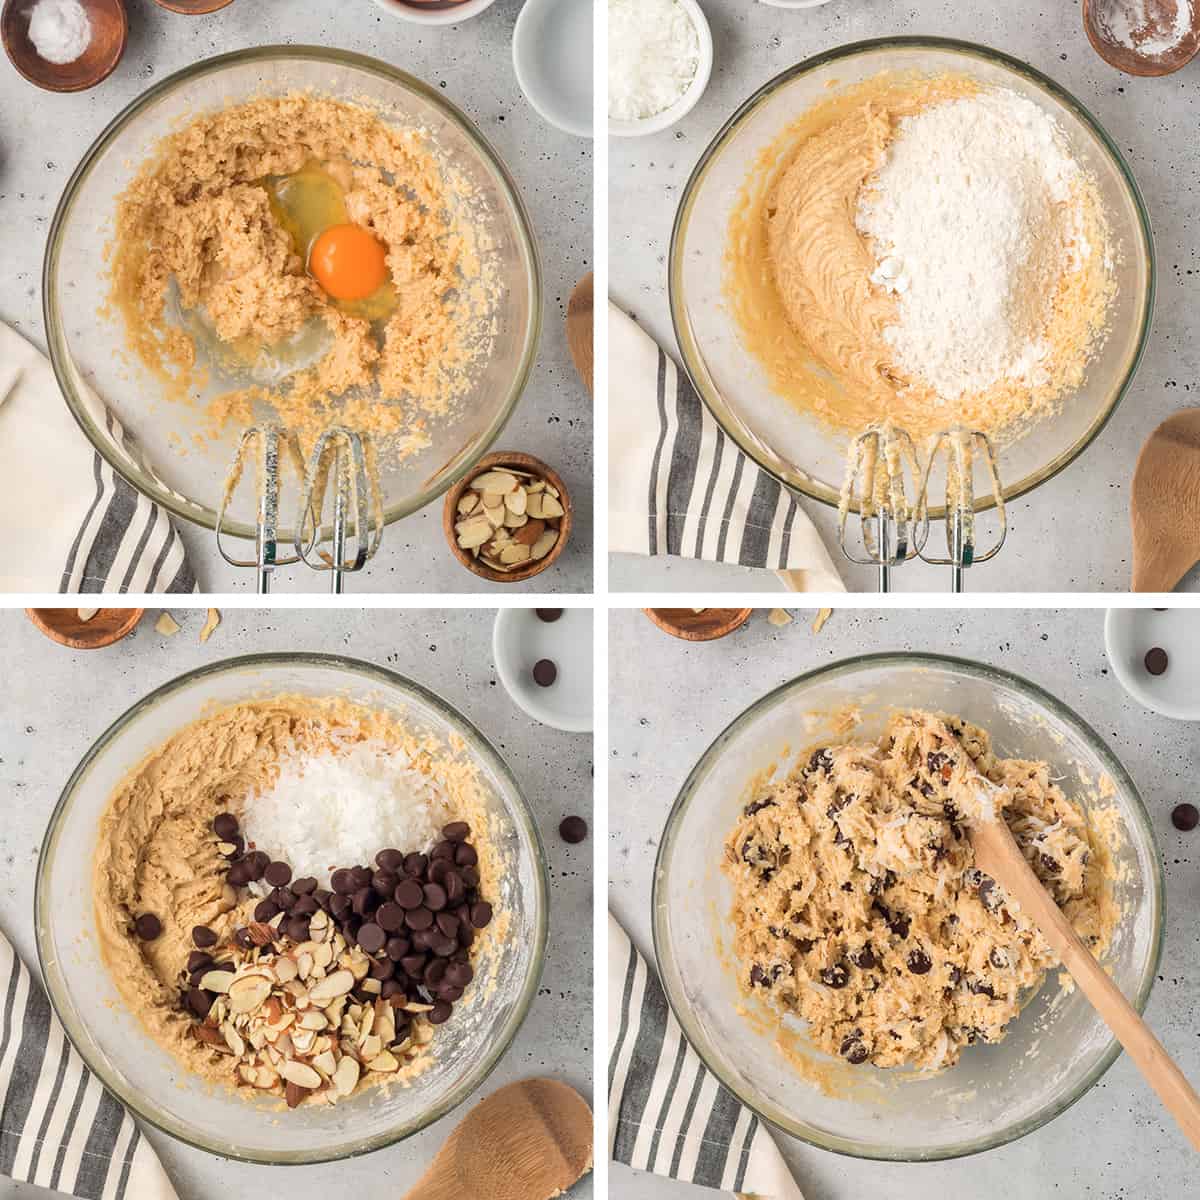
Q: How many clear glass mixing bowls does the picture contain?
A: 4